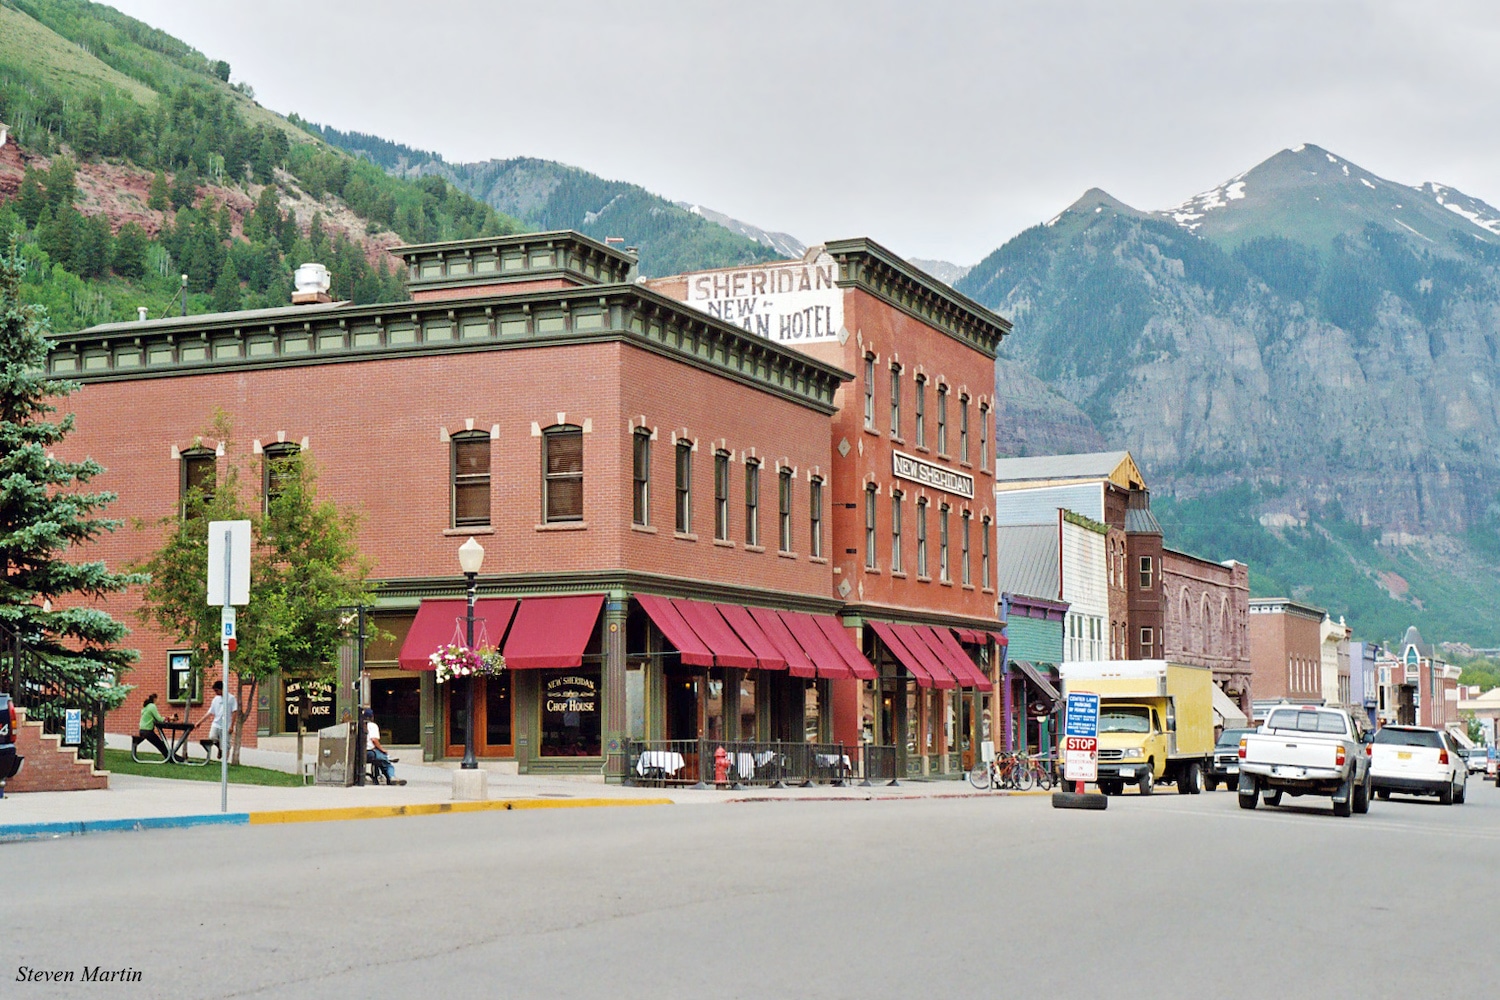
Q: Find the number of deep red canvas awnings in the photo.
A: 15